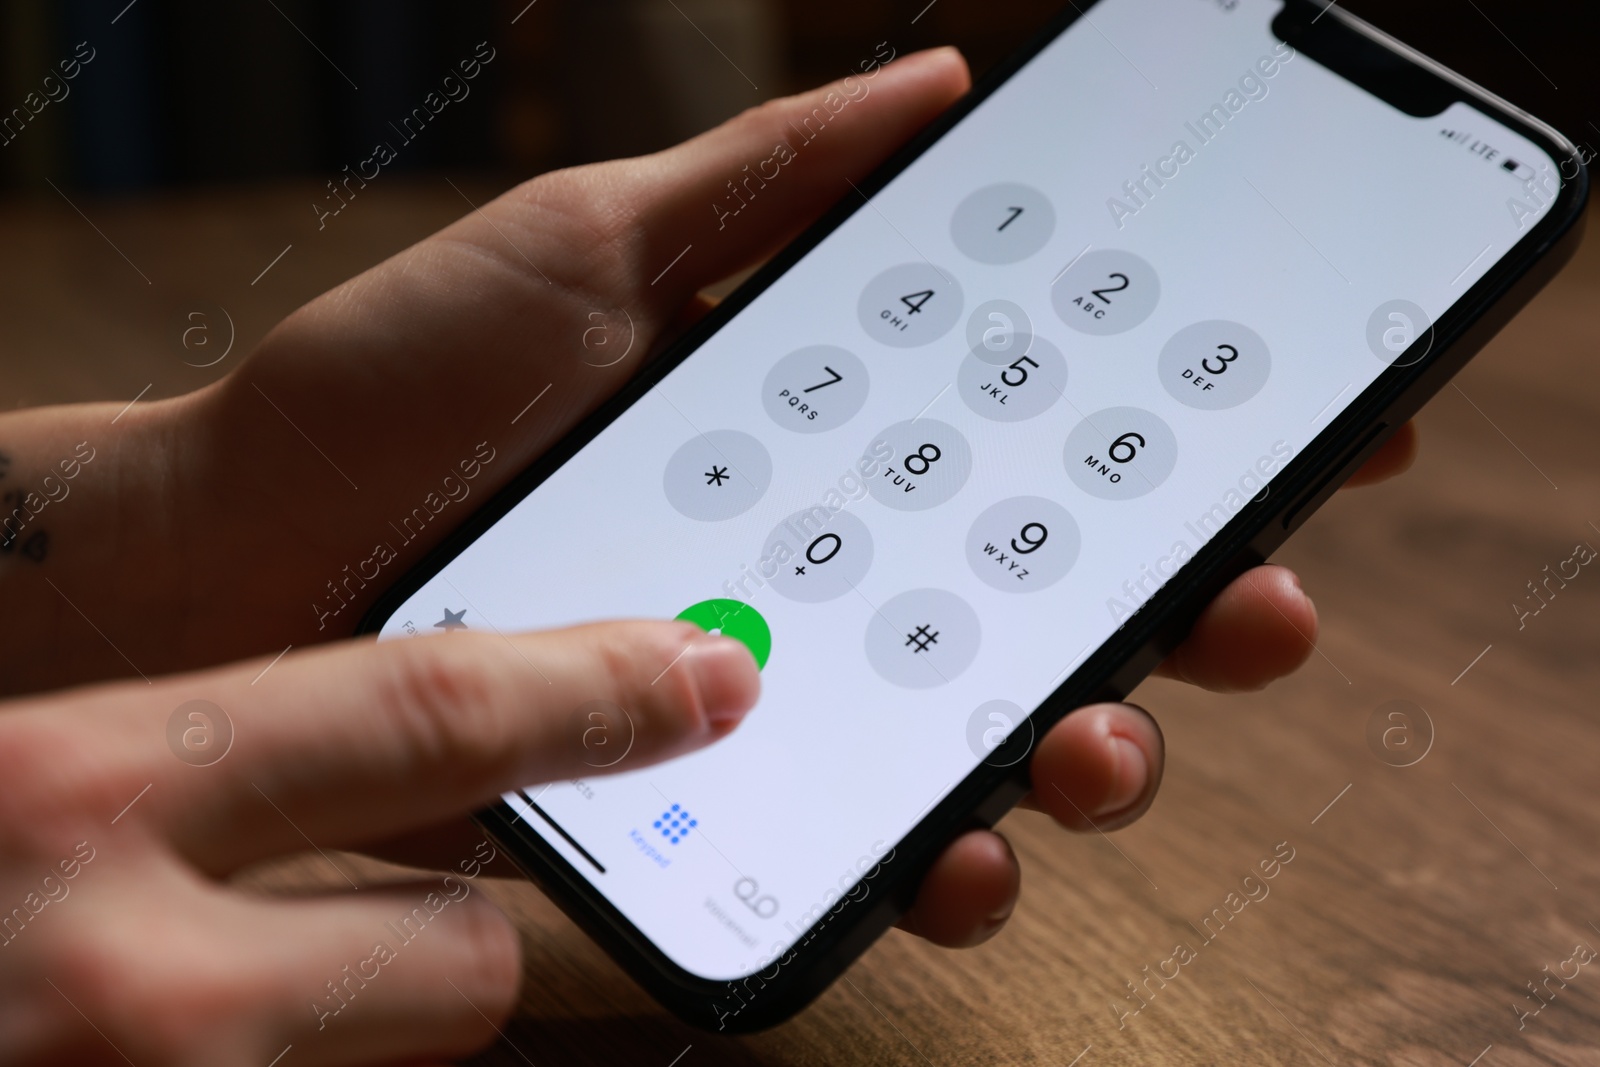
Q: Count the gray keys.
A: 12